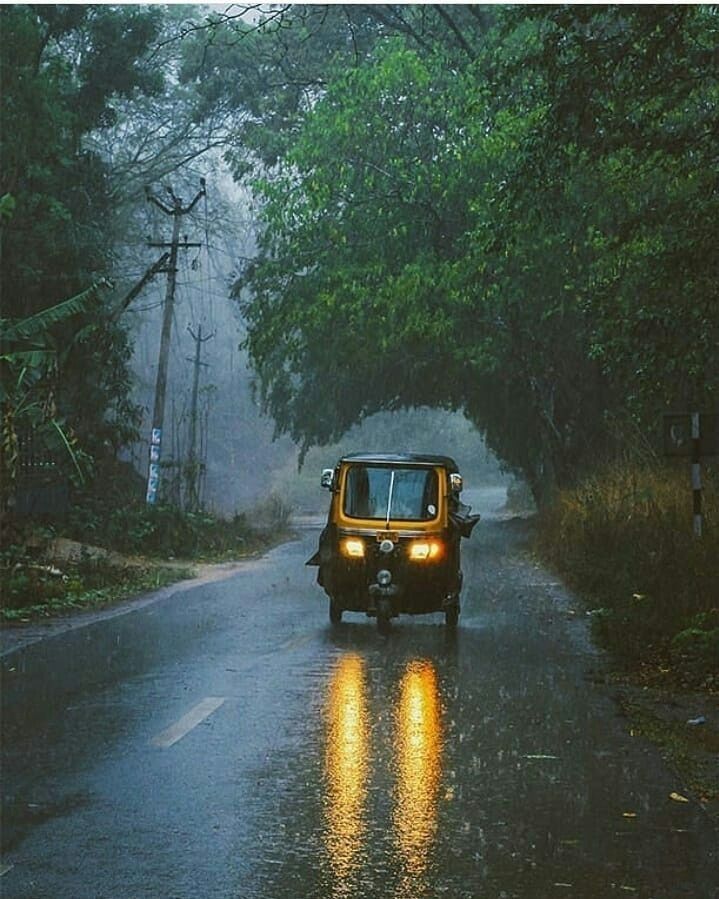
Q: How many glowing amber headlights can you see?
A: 2